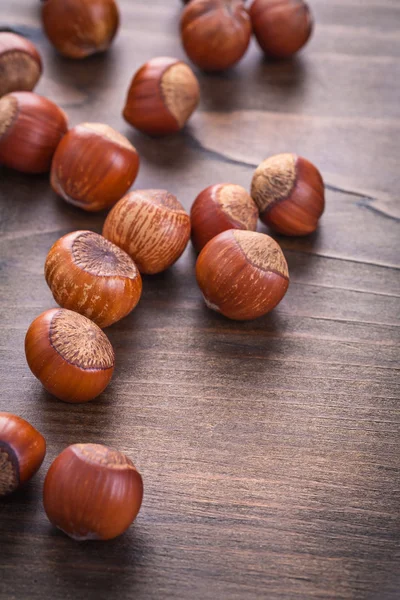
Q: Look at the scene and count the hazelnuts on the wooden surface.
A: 15